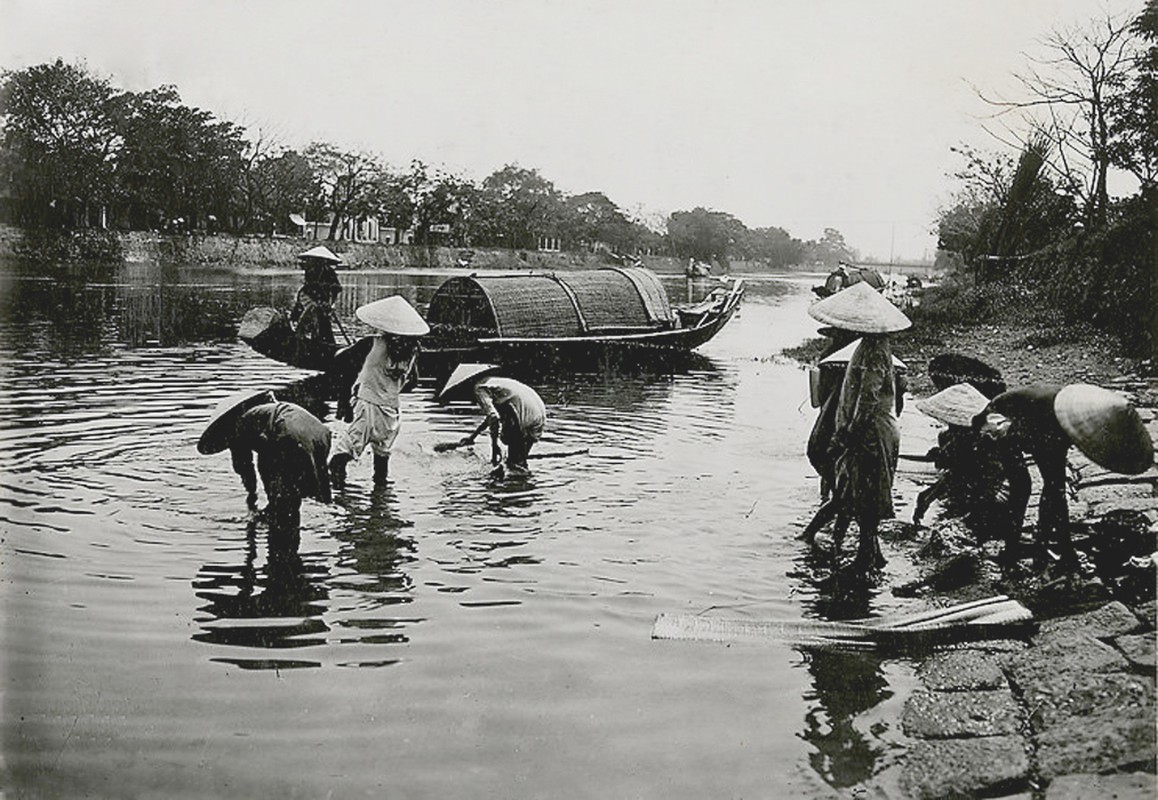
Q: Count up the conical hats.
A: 8